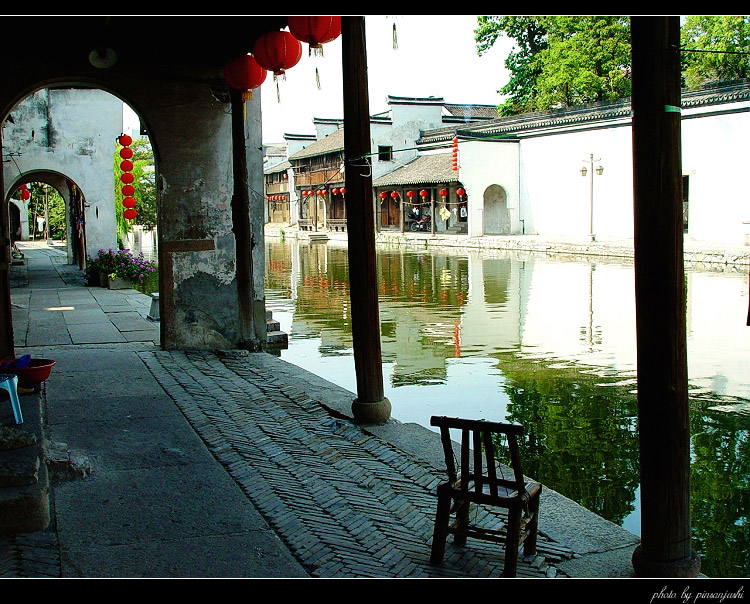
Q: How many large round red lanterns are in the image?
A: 3